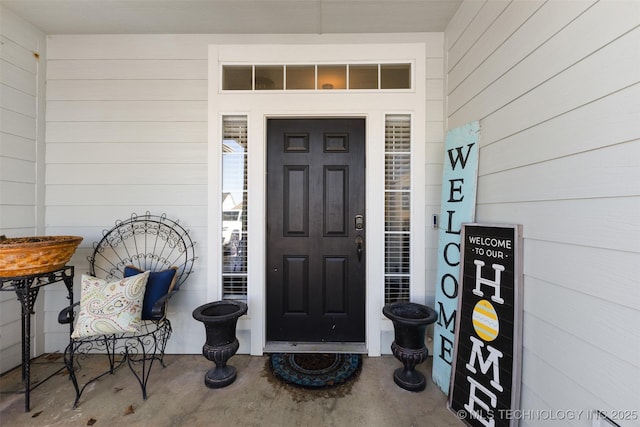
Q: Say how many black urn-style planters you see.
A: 2